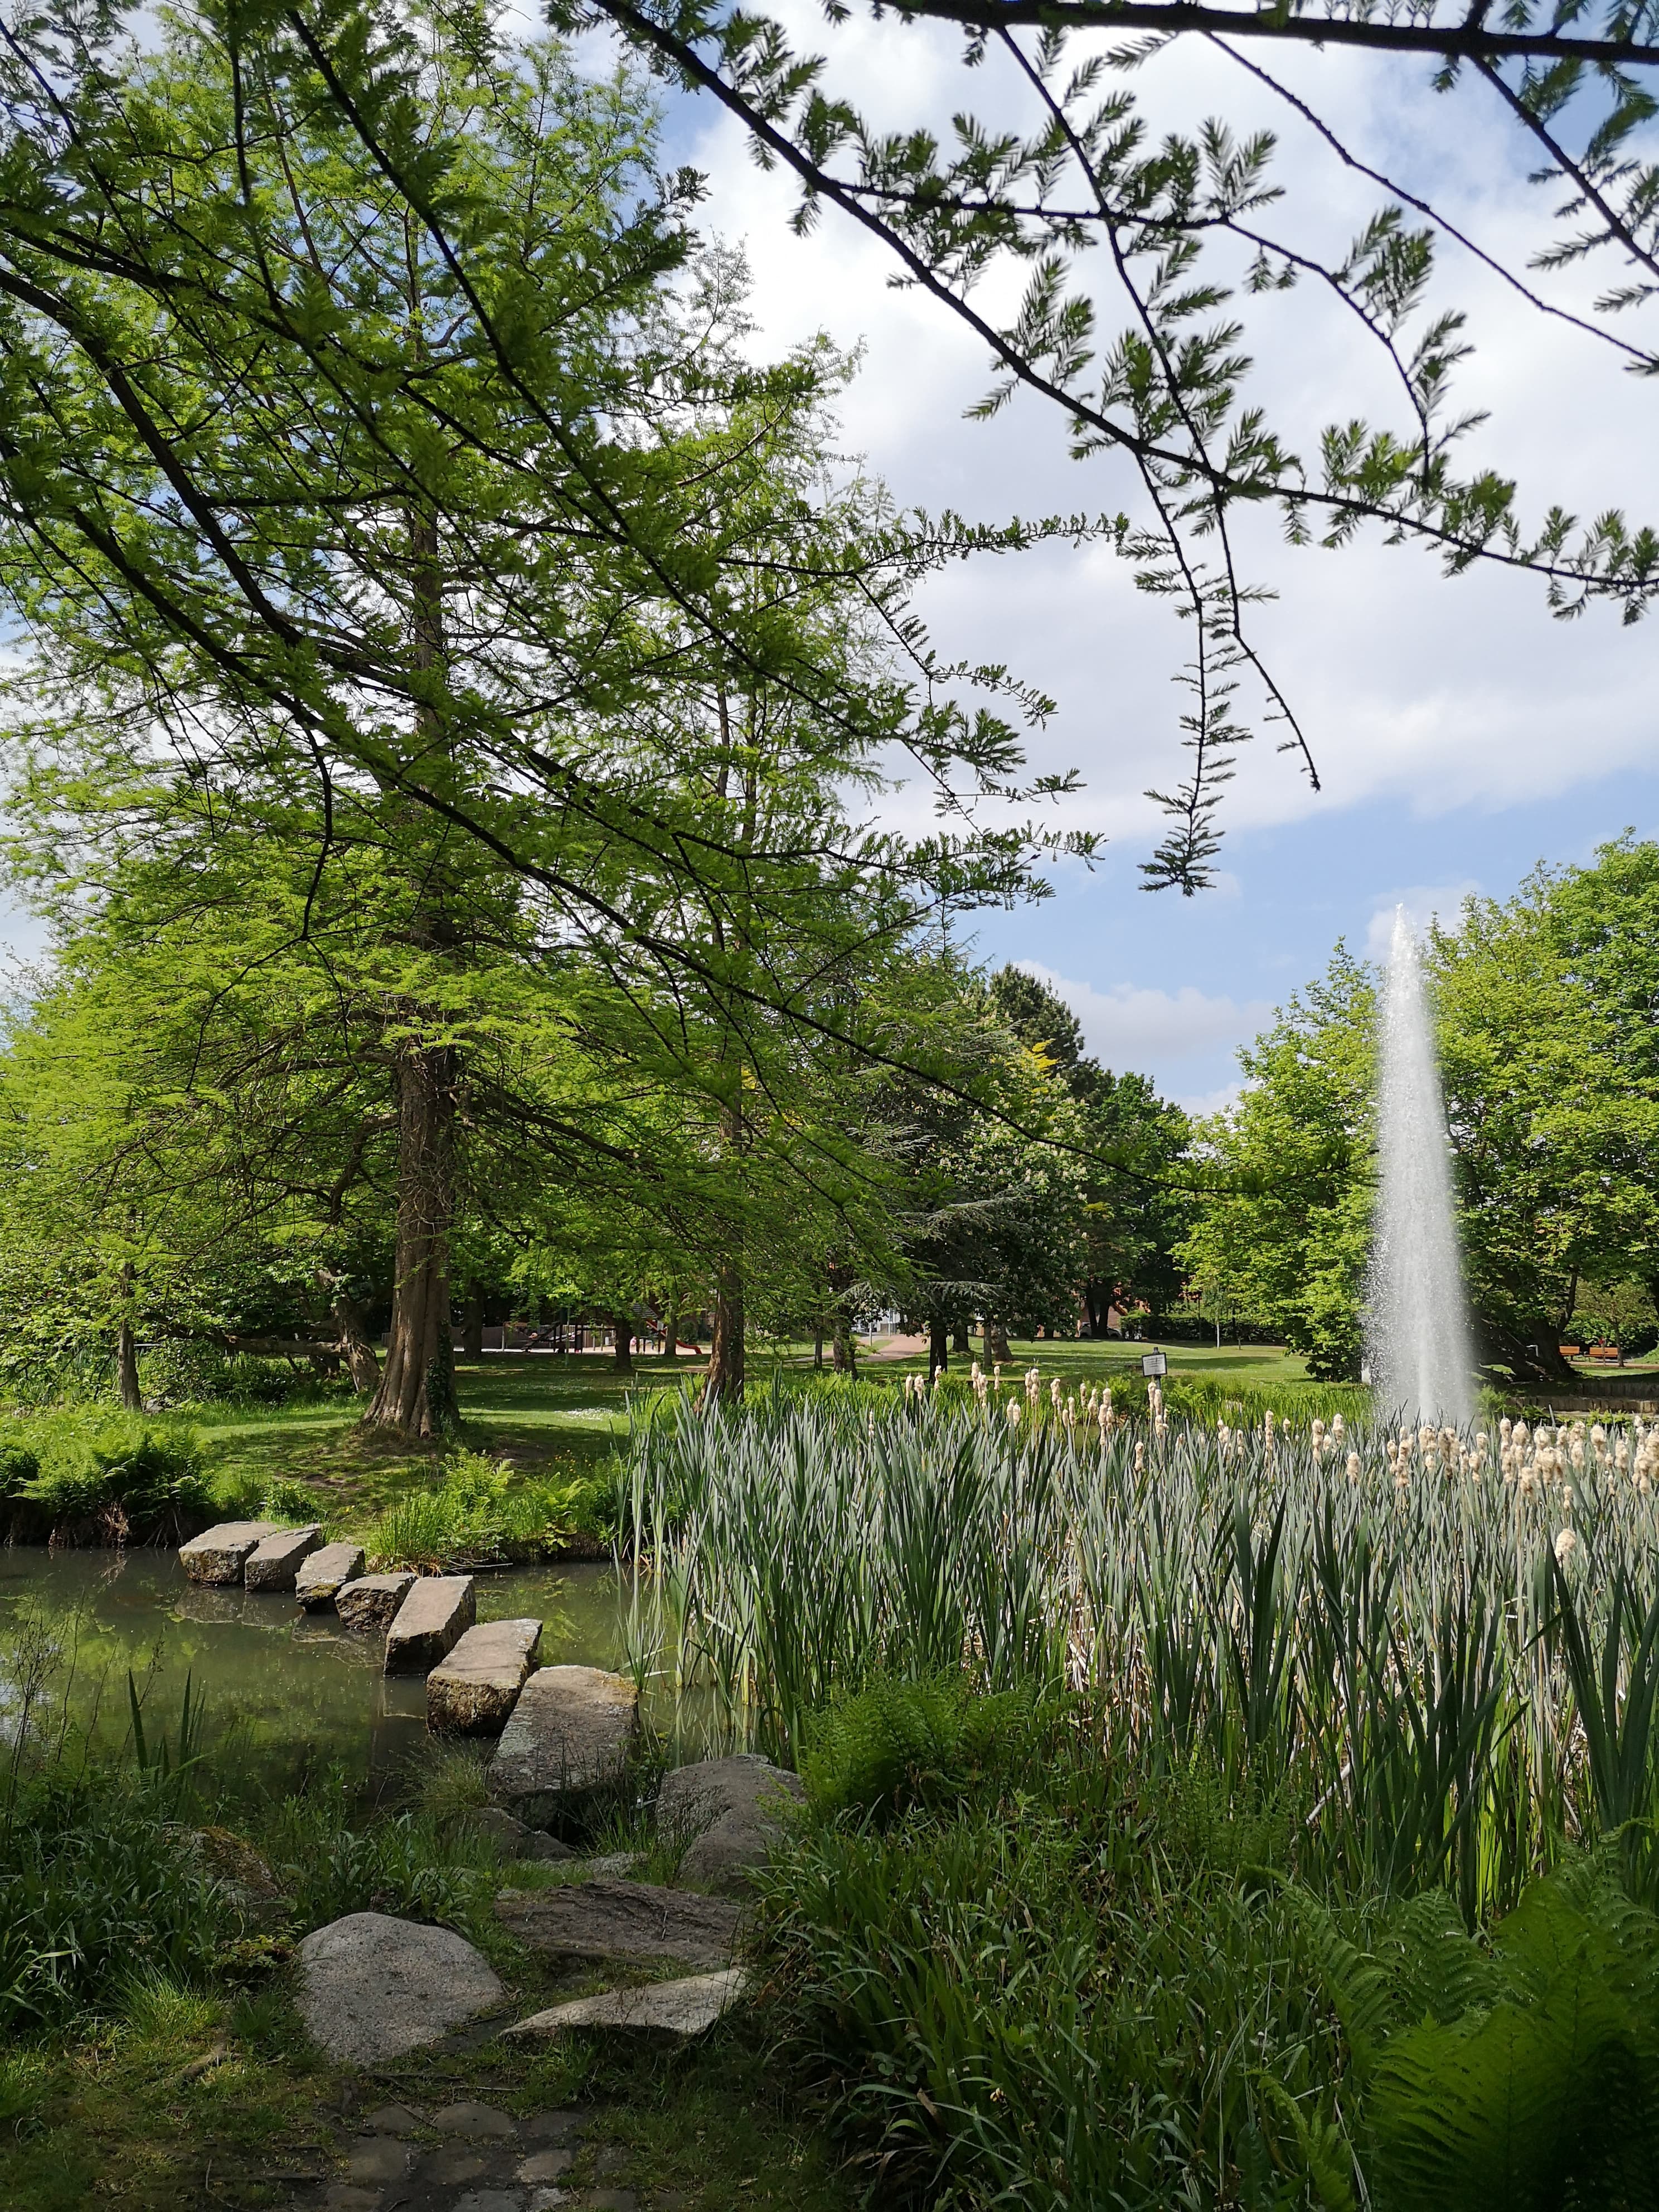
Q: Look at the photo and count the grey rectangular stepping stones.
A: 7